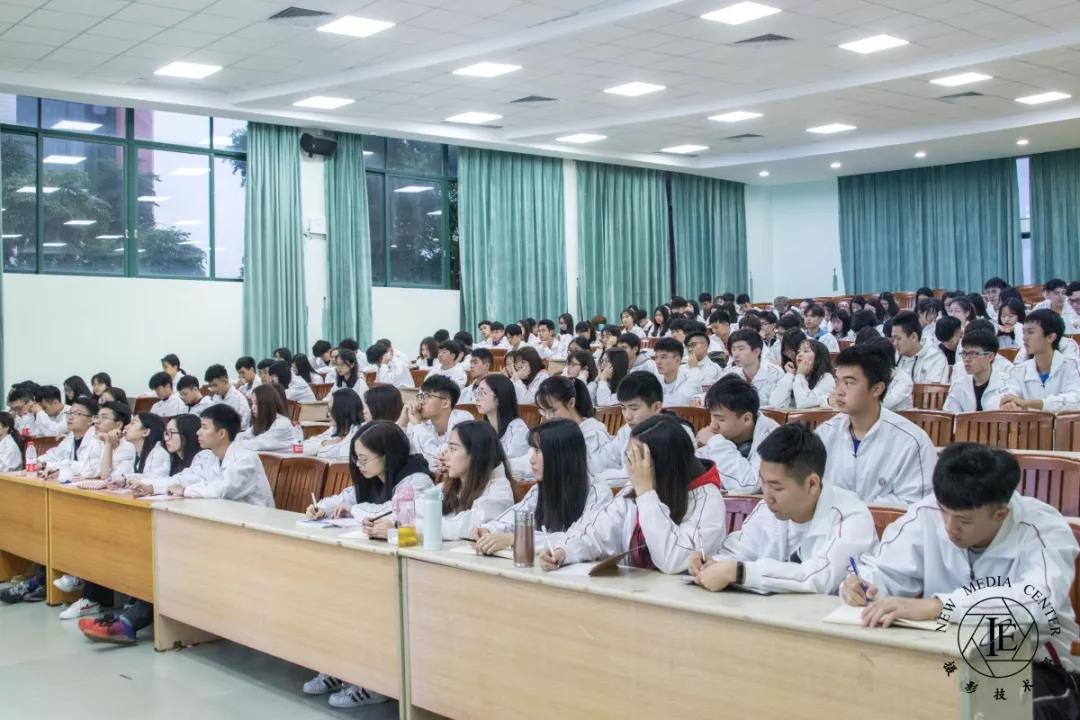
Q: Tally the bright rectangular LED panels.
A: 14